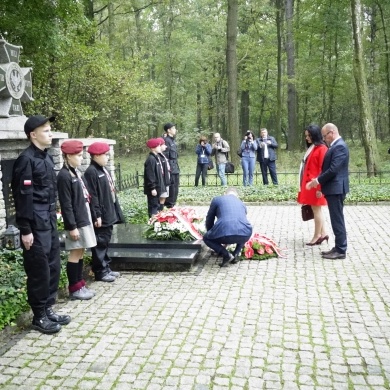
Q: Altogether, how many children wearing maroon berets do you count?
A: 4